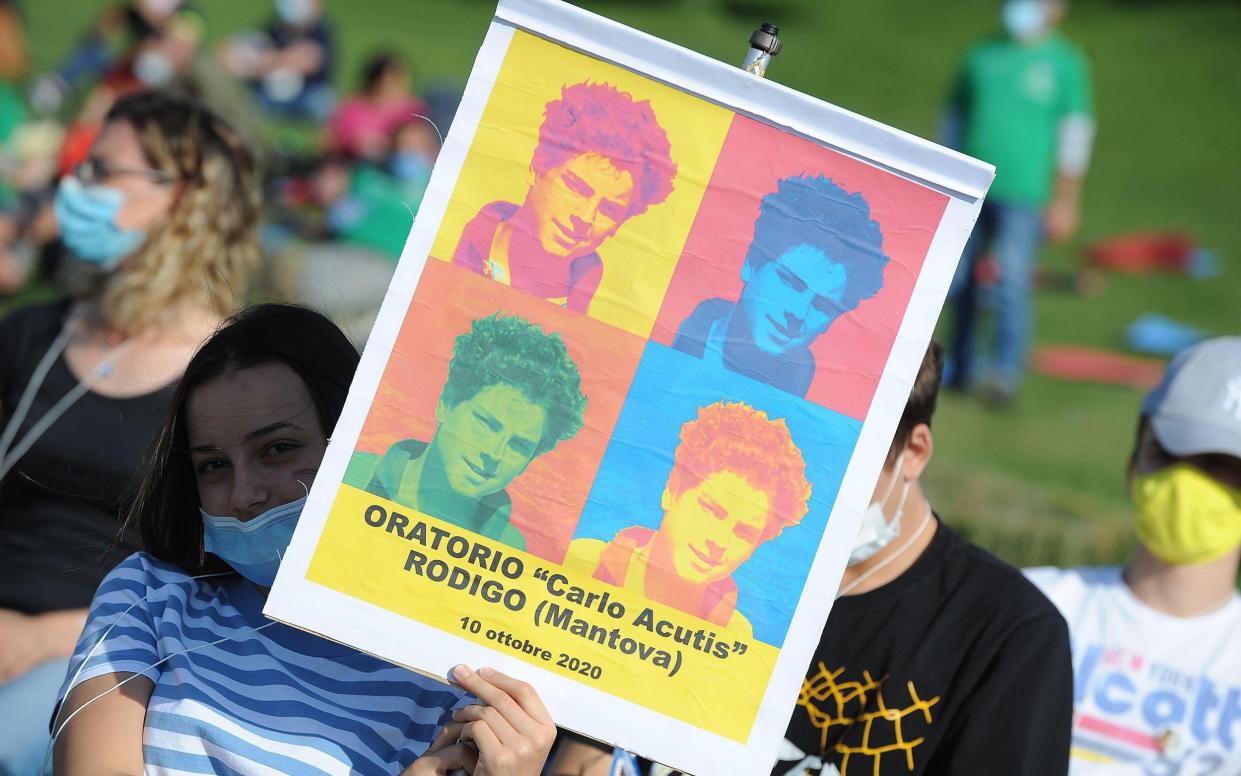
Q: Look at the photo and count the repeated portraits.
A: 4